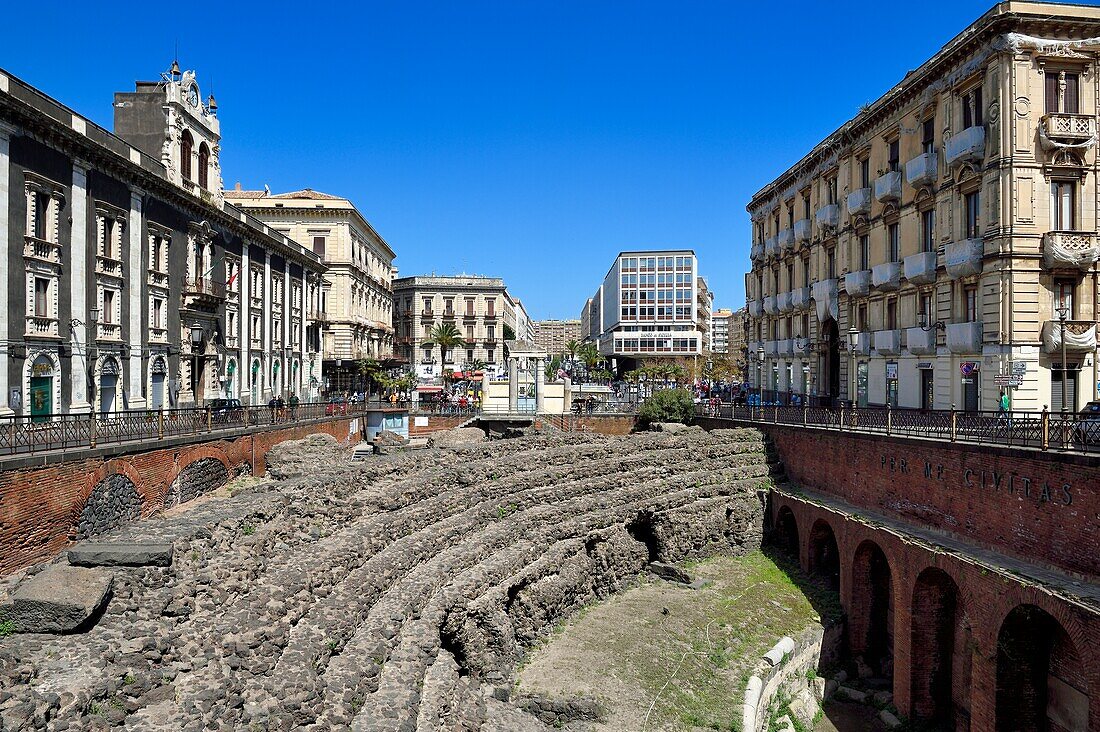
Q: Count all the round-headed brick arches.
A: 7